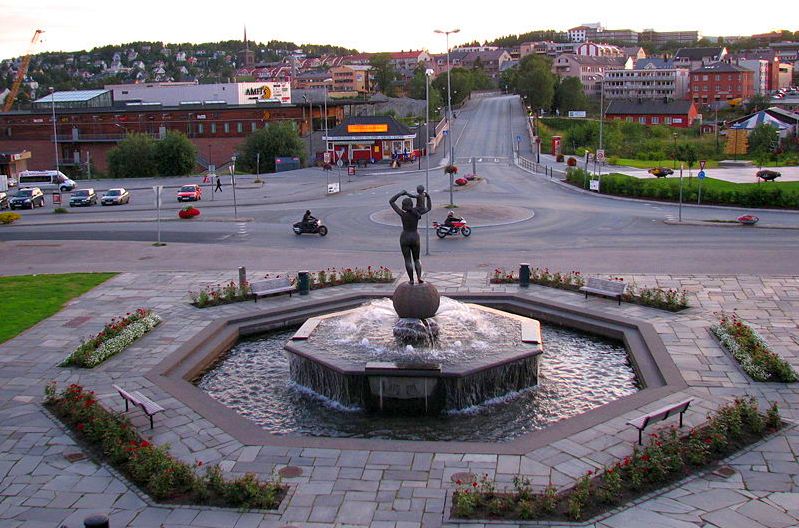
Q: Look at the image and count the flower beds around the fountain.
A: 6